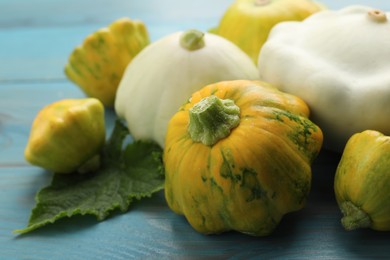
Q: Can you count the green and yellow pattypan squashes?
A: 5